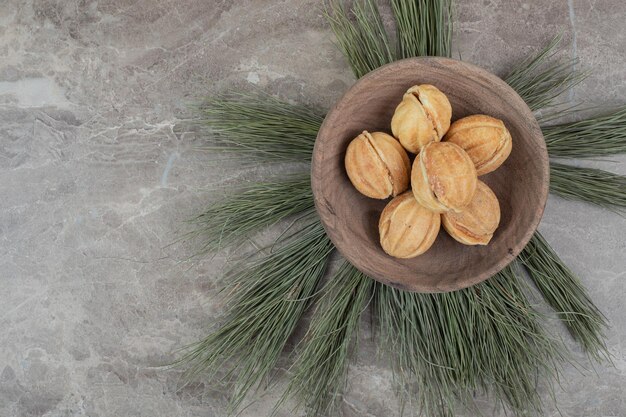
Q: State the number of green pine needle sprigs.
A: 11